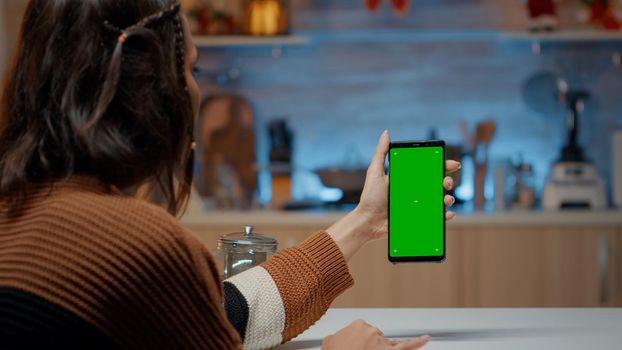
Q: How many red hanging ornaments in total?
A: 2